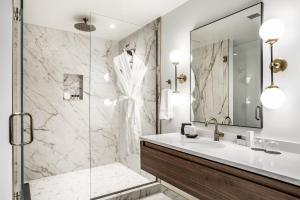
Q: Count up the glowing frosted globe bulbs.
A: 4